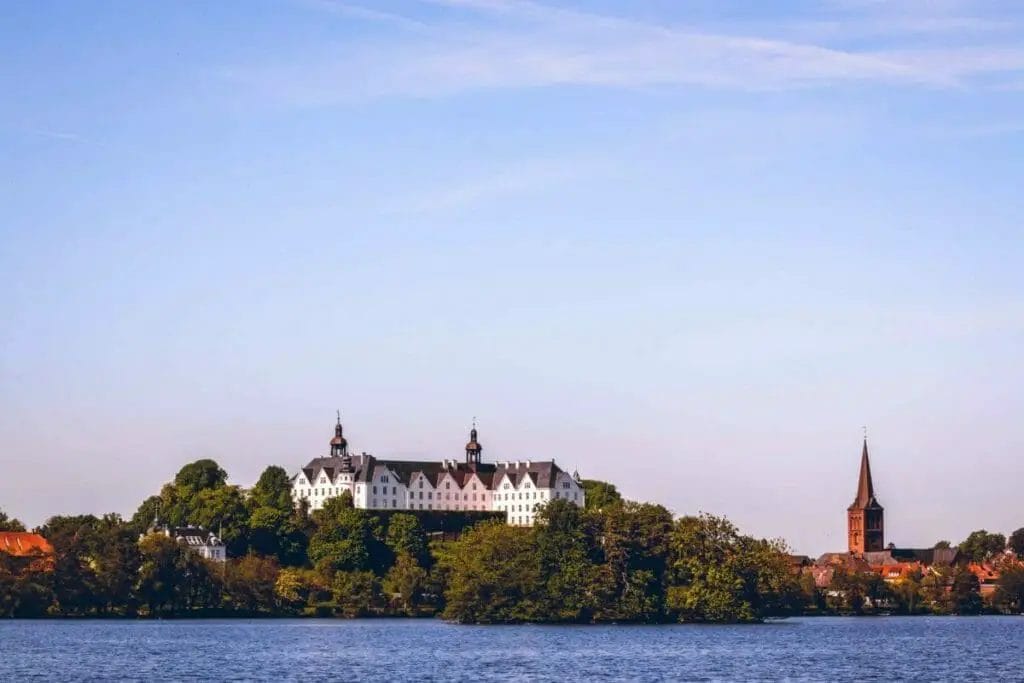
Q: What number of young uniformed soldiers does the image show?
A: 0